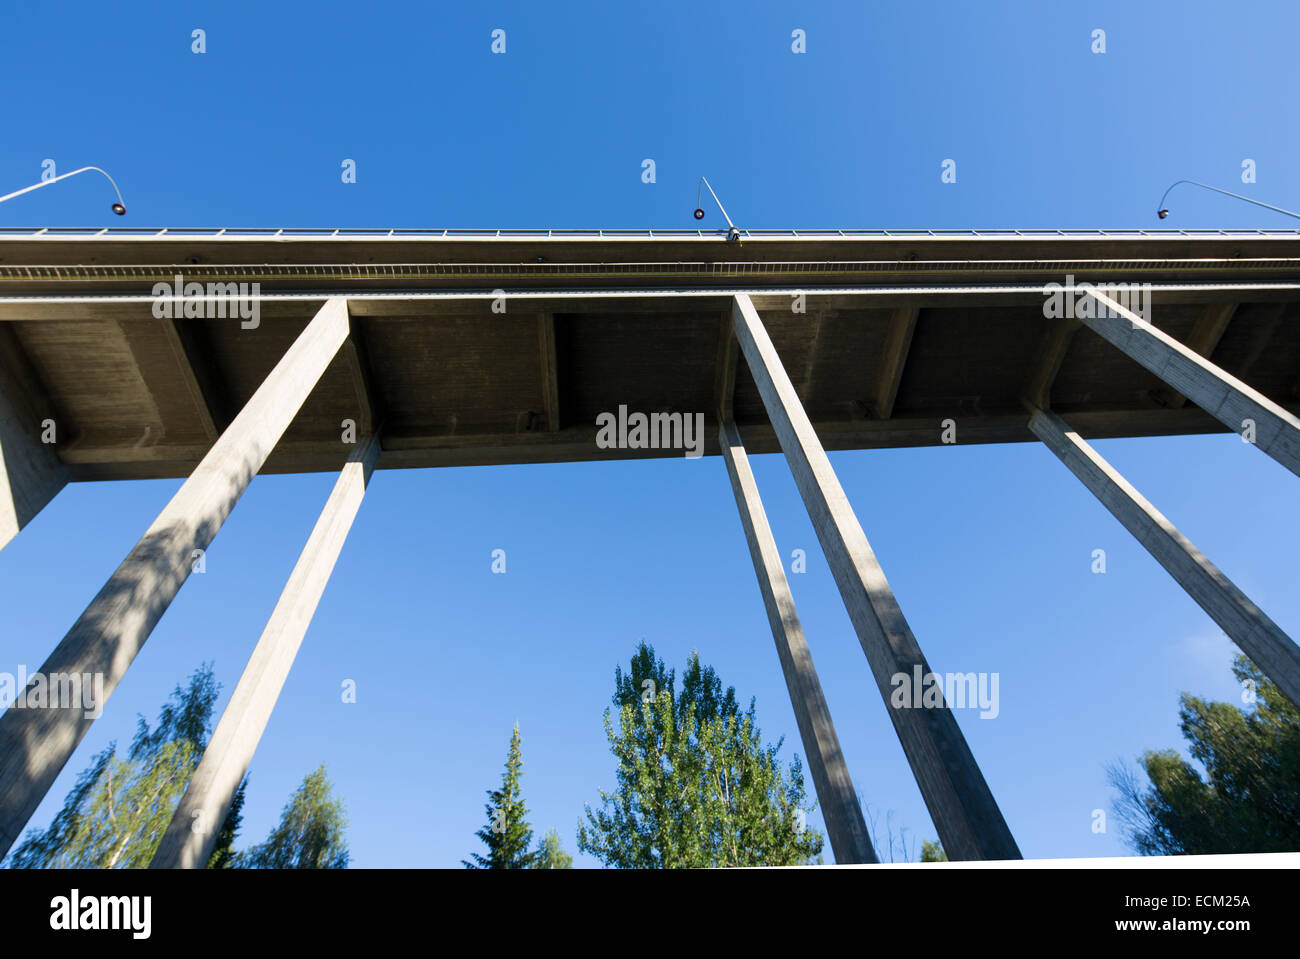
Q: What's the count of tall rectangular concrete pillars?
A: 6